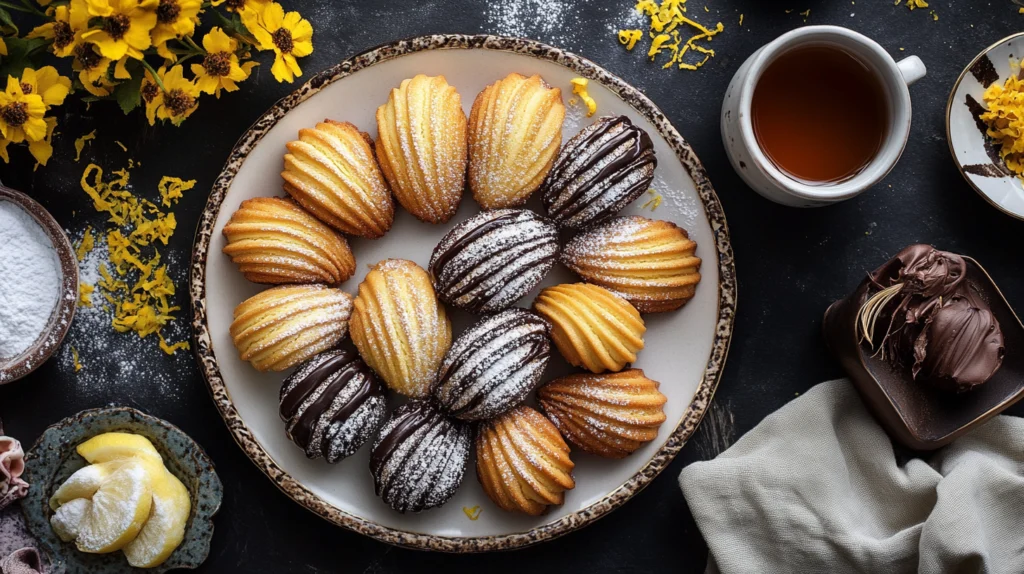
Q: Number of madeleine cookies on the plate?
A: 15